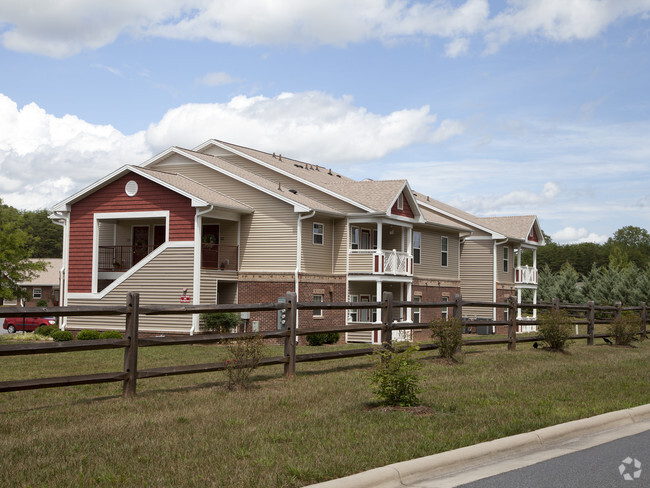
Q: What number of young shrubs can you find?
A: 5